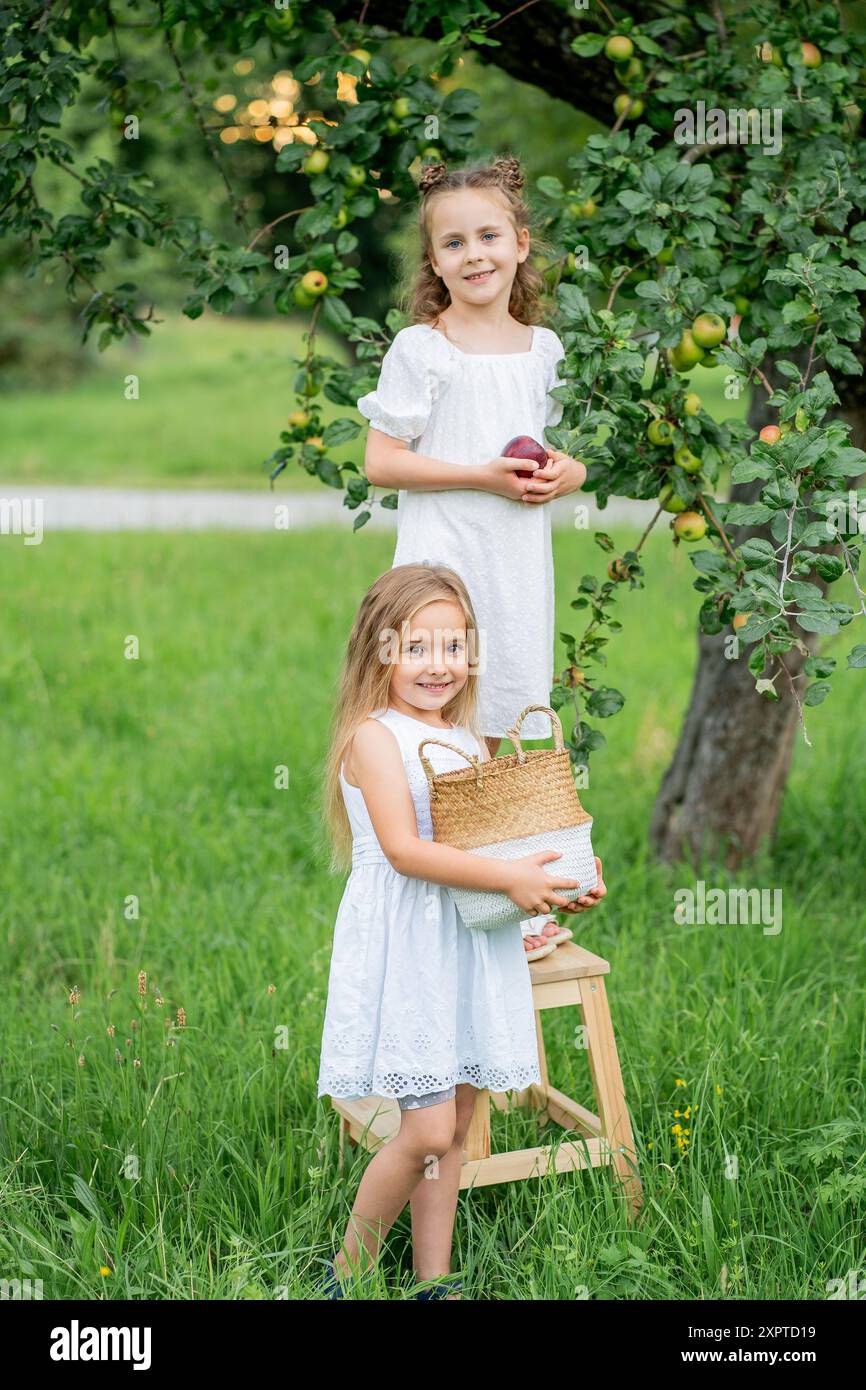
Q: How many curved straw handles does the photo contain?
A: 2